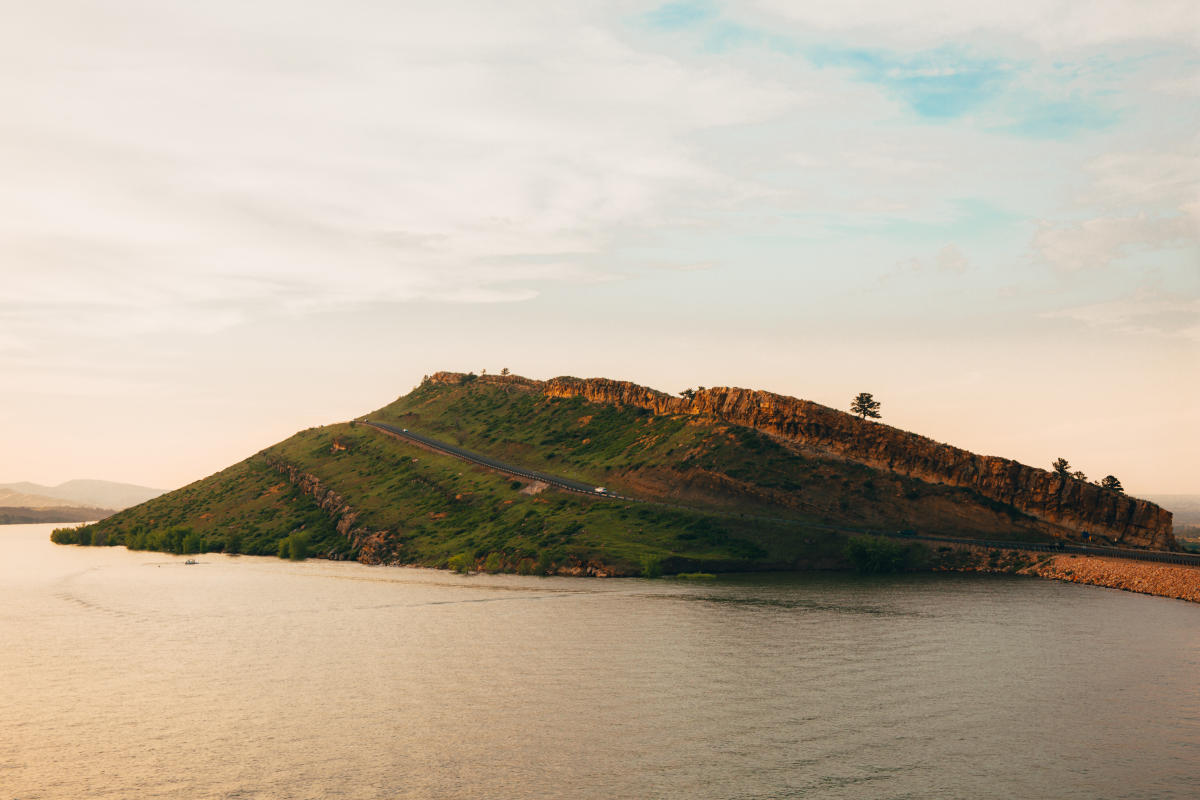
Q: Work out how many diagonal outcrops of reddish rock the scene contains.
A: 2